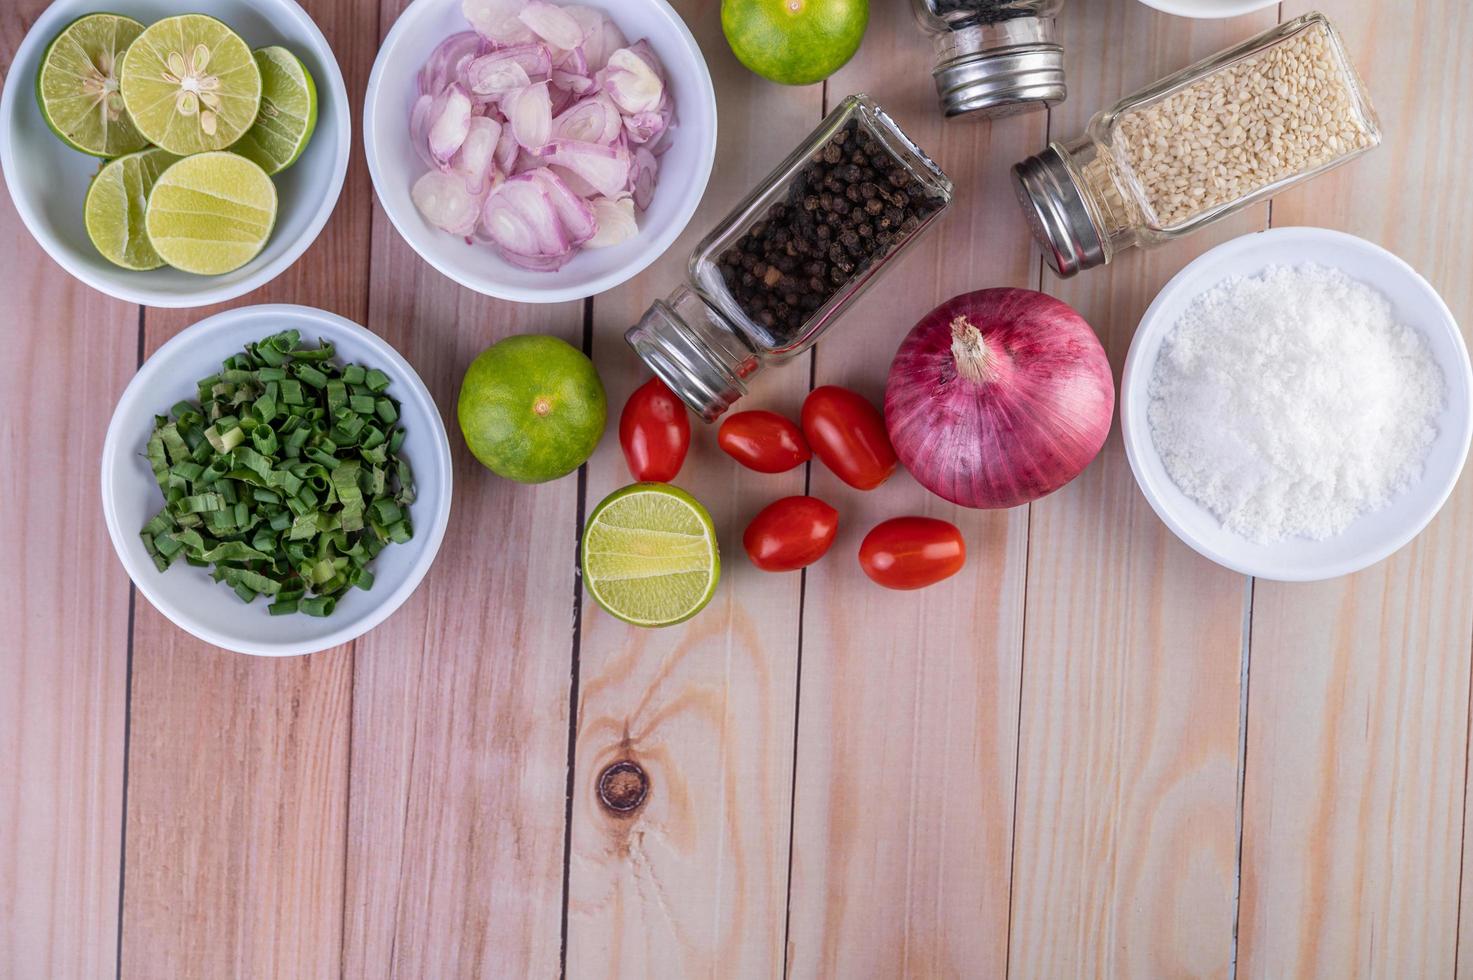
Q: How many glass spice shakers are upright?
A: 0